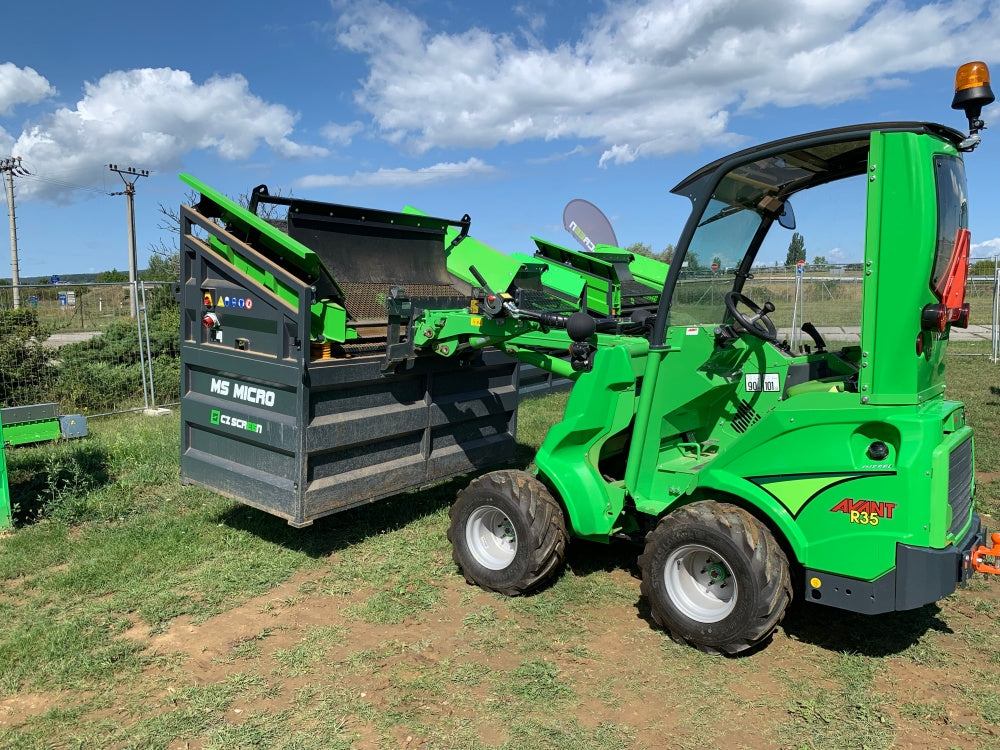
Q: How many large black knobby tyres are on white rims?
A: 2